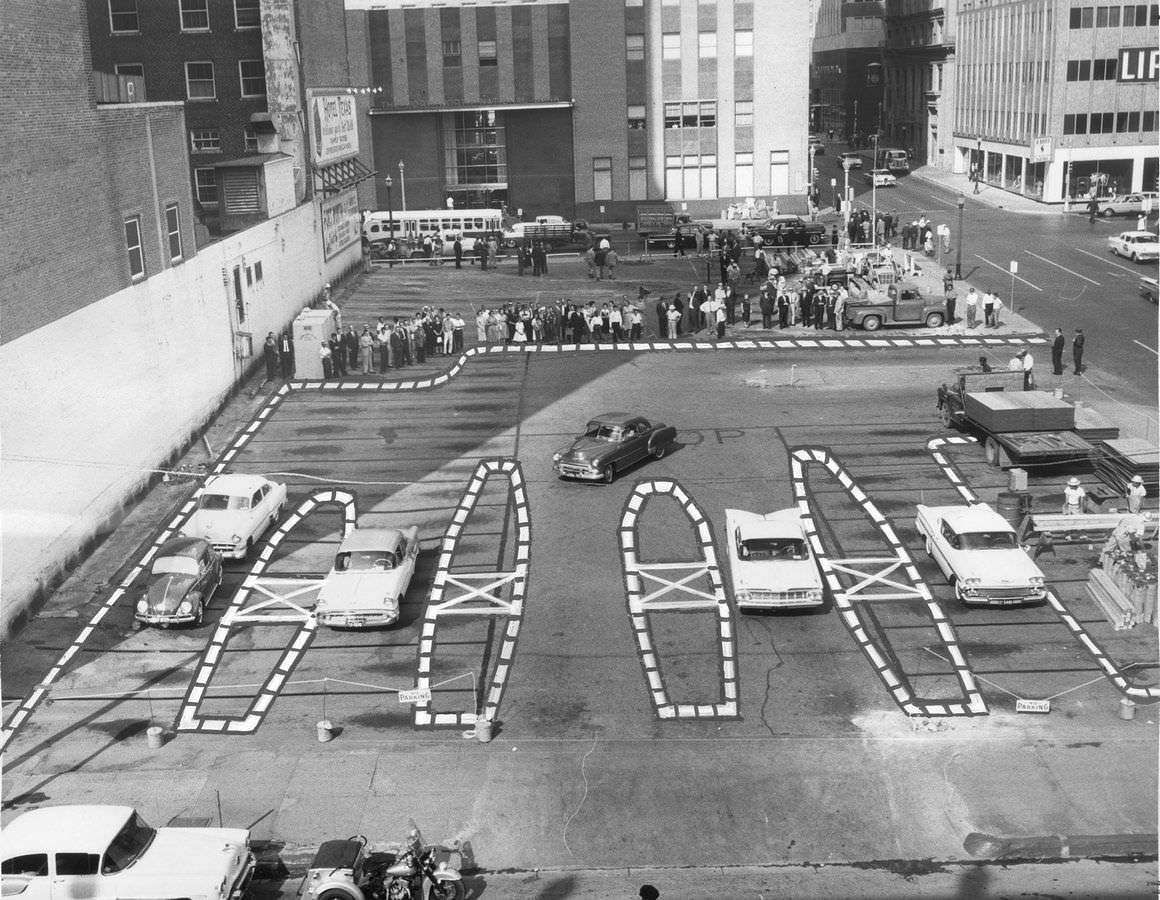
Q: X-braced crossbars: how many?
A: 4